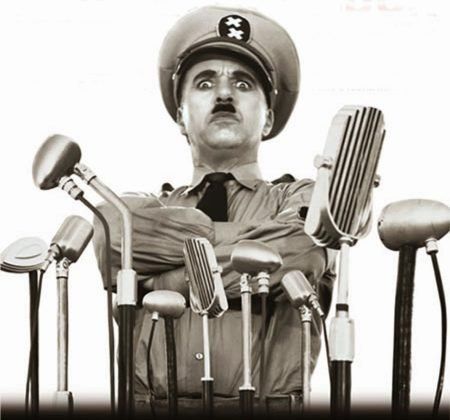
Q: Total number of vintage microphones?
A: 9